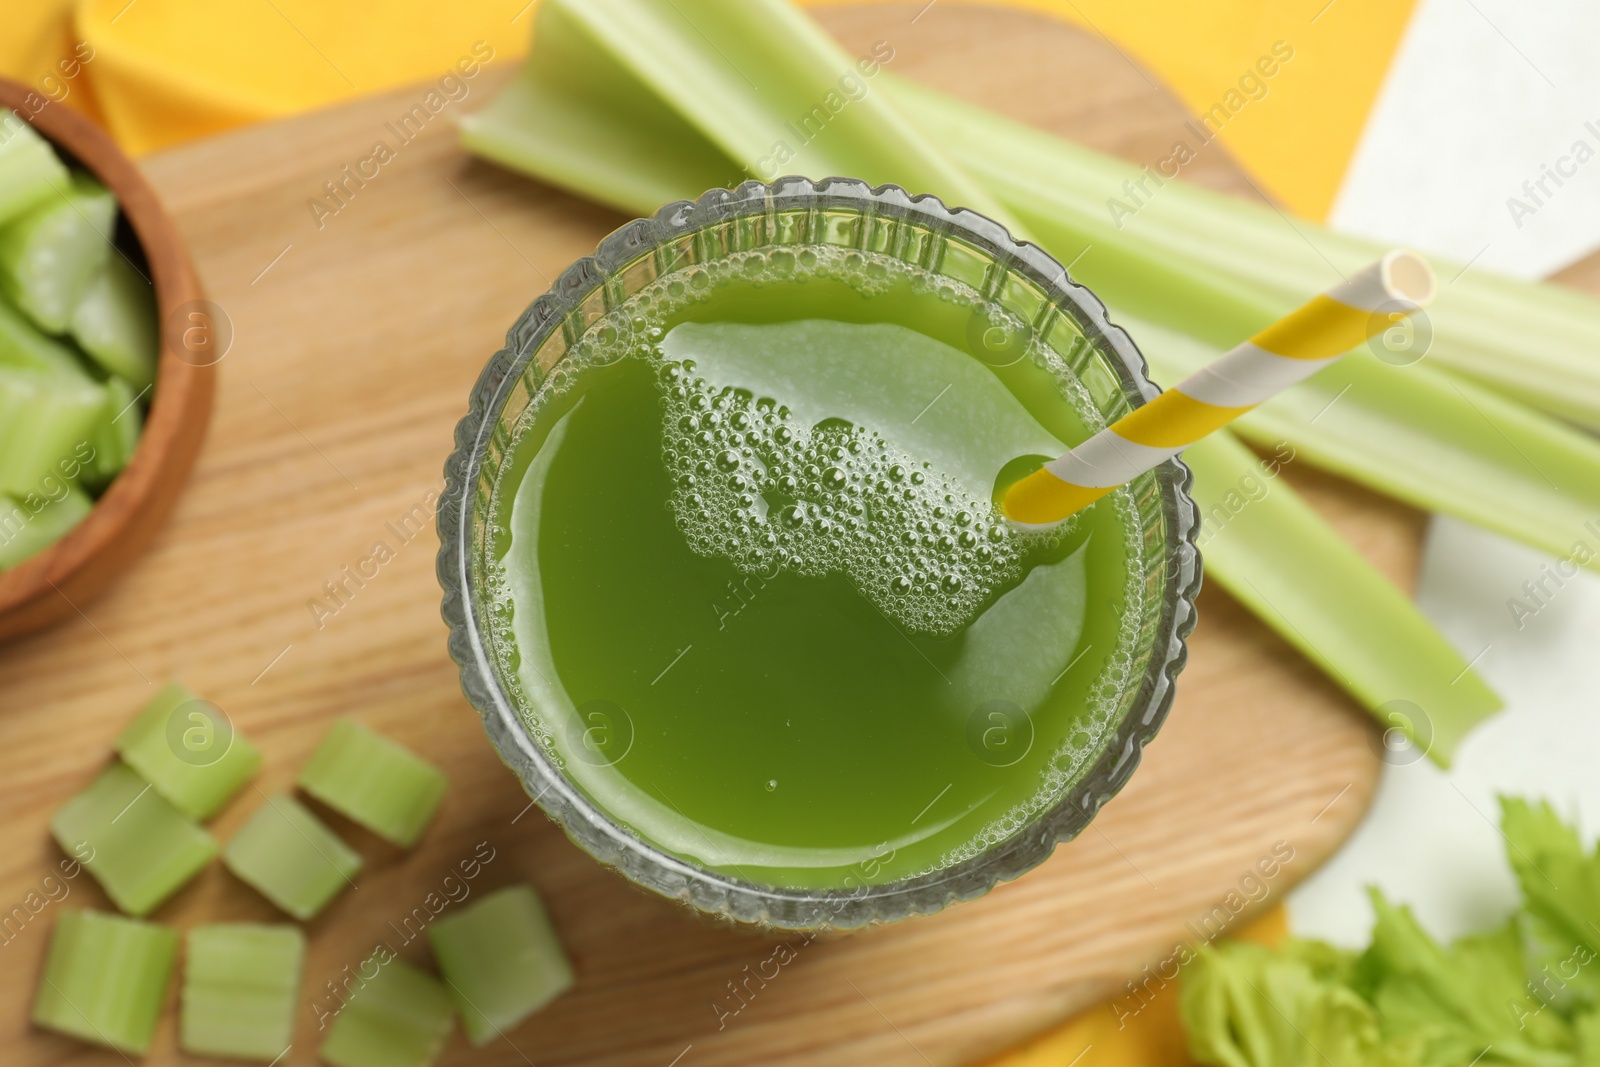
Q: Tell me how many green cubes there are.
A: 8